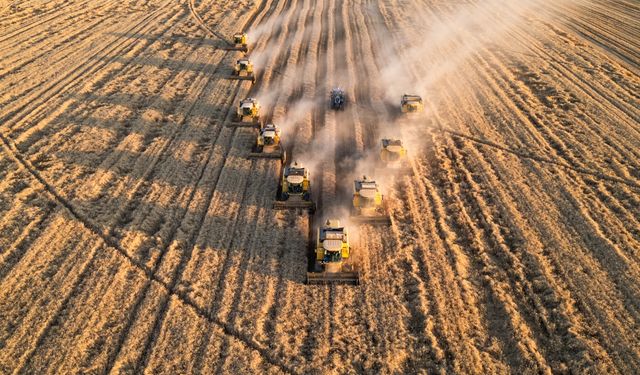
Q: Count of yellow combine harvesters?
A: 9